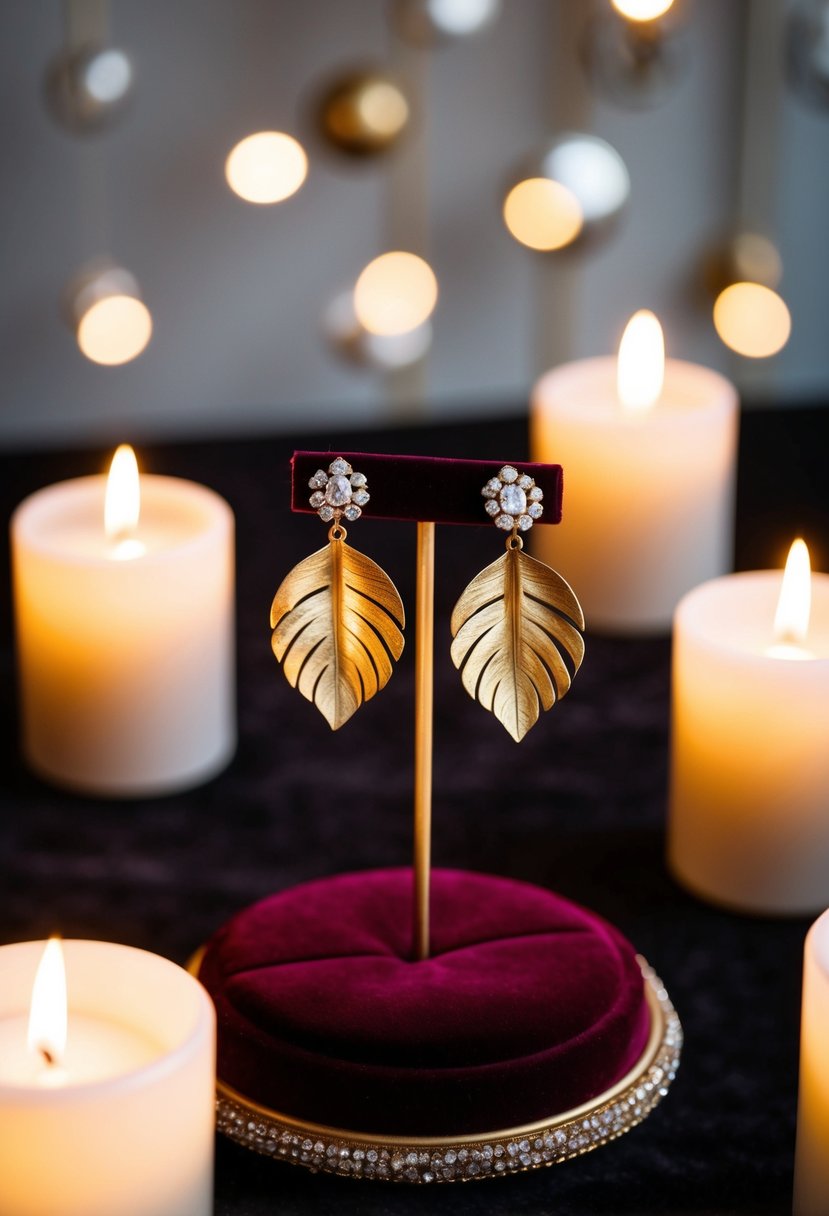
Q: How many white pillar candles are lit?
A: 4